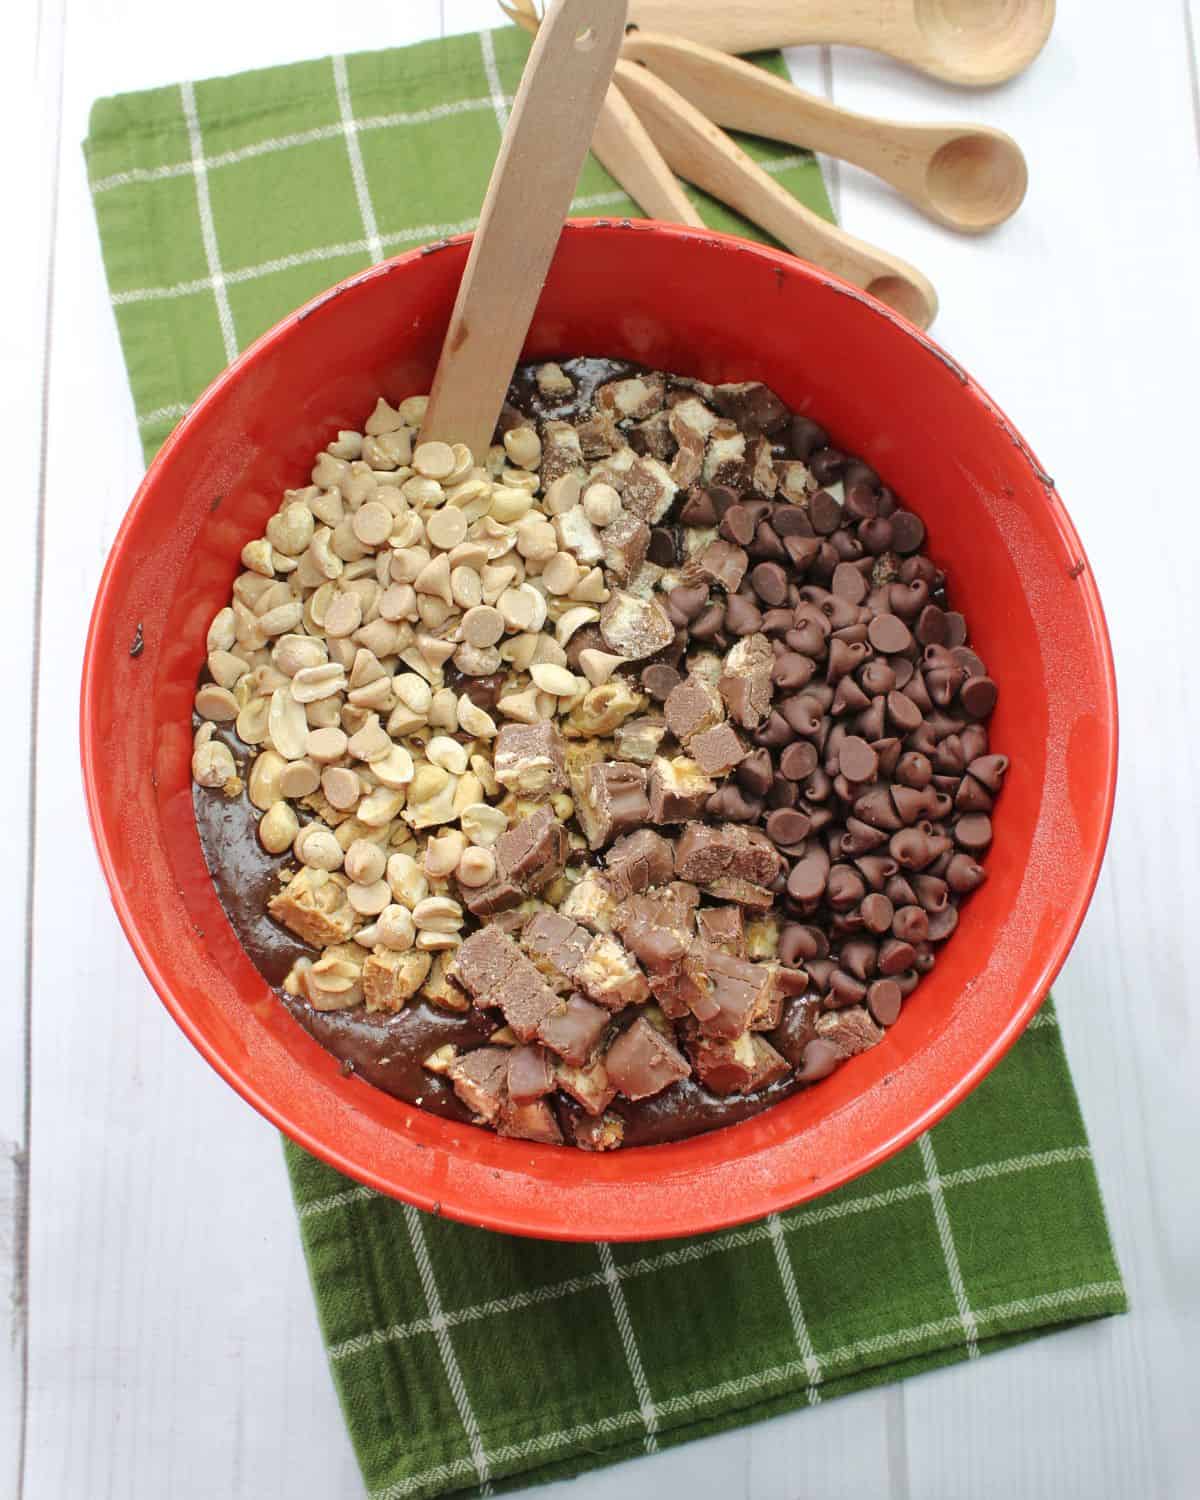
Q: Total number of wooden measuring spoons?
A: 4